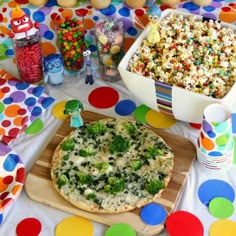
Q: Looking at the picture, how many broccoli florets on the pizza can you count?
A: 13